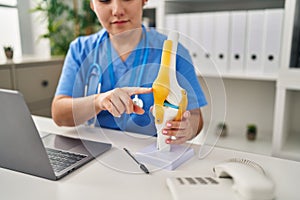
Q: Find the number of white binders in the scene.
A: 8